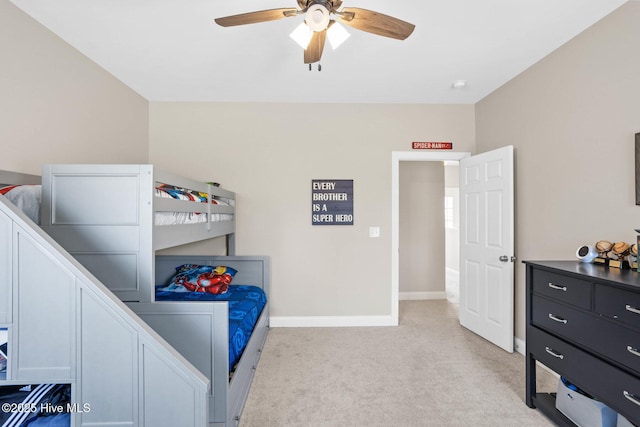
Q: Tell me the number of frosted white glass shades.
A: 3